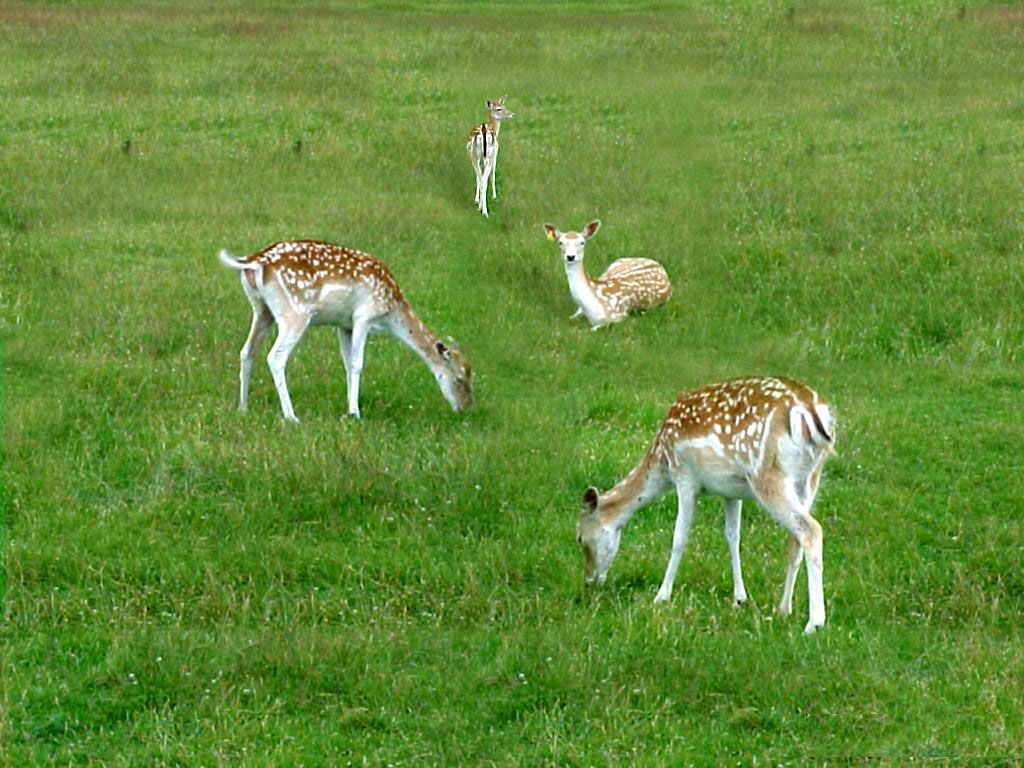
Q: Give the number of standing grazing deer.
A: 2